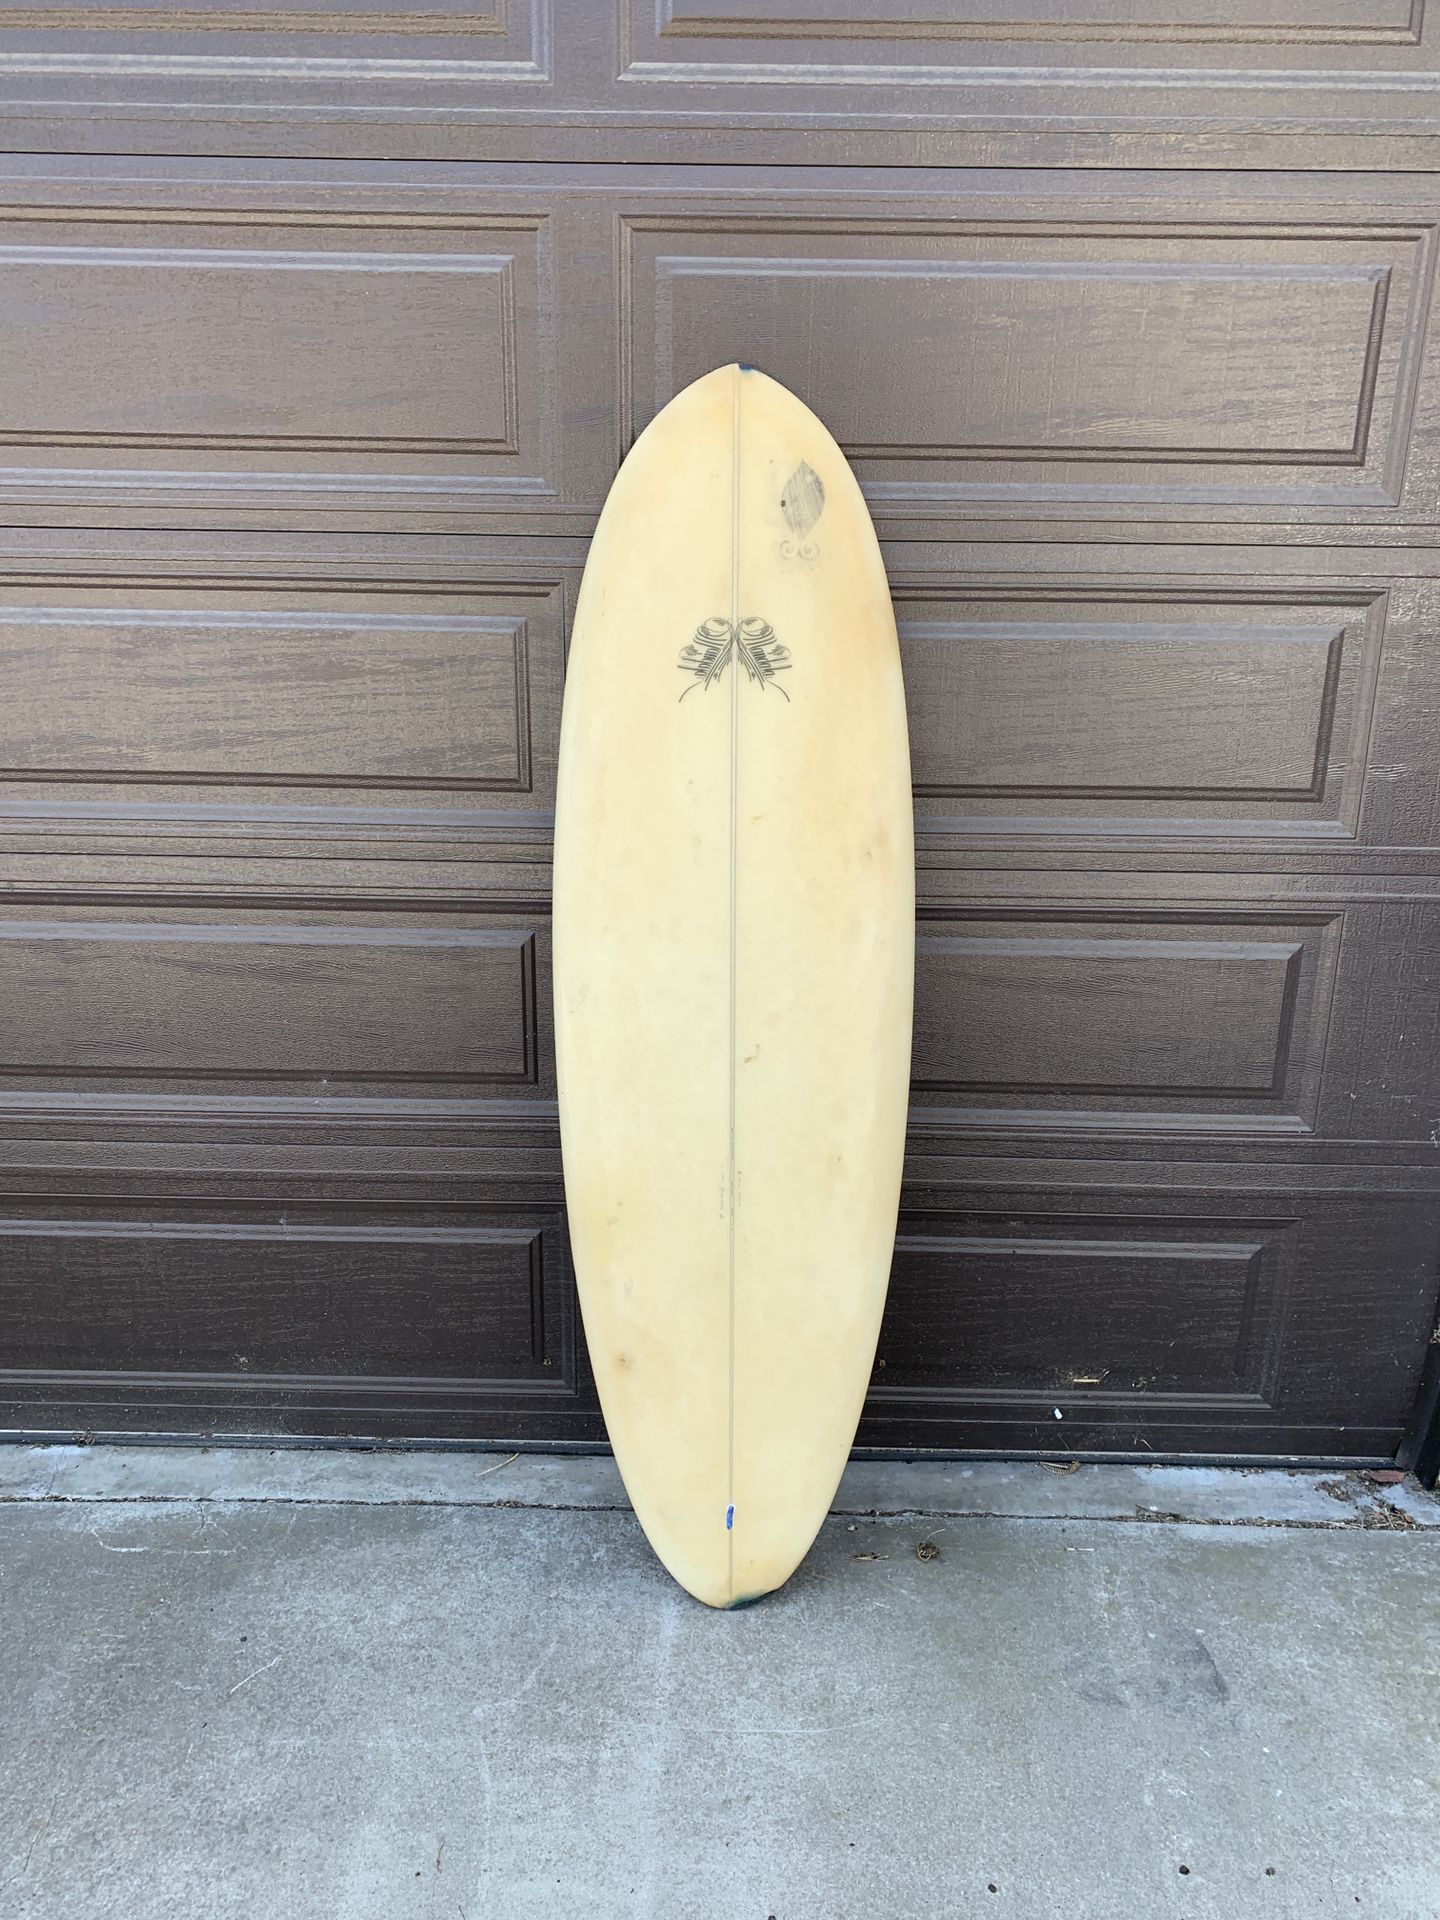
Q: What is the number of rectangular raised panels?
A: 10